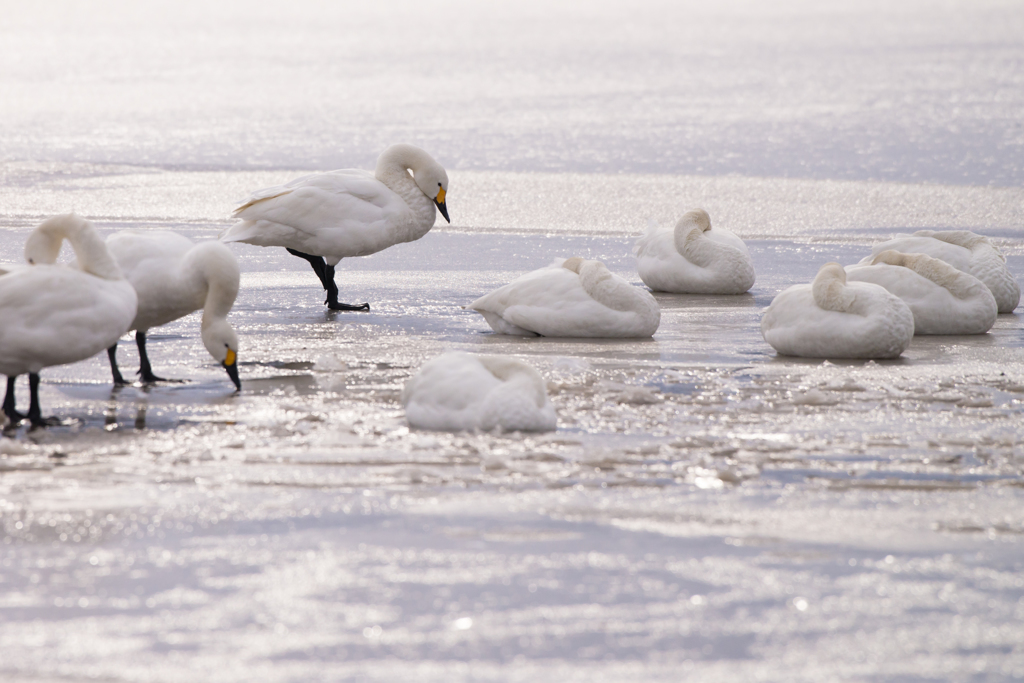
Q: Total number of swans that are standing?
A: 3